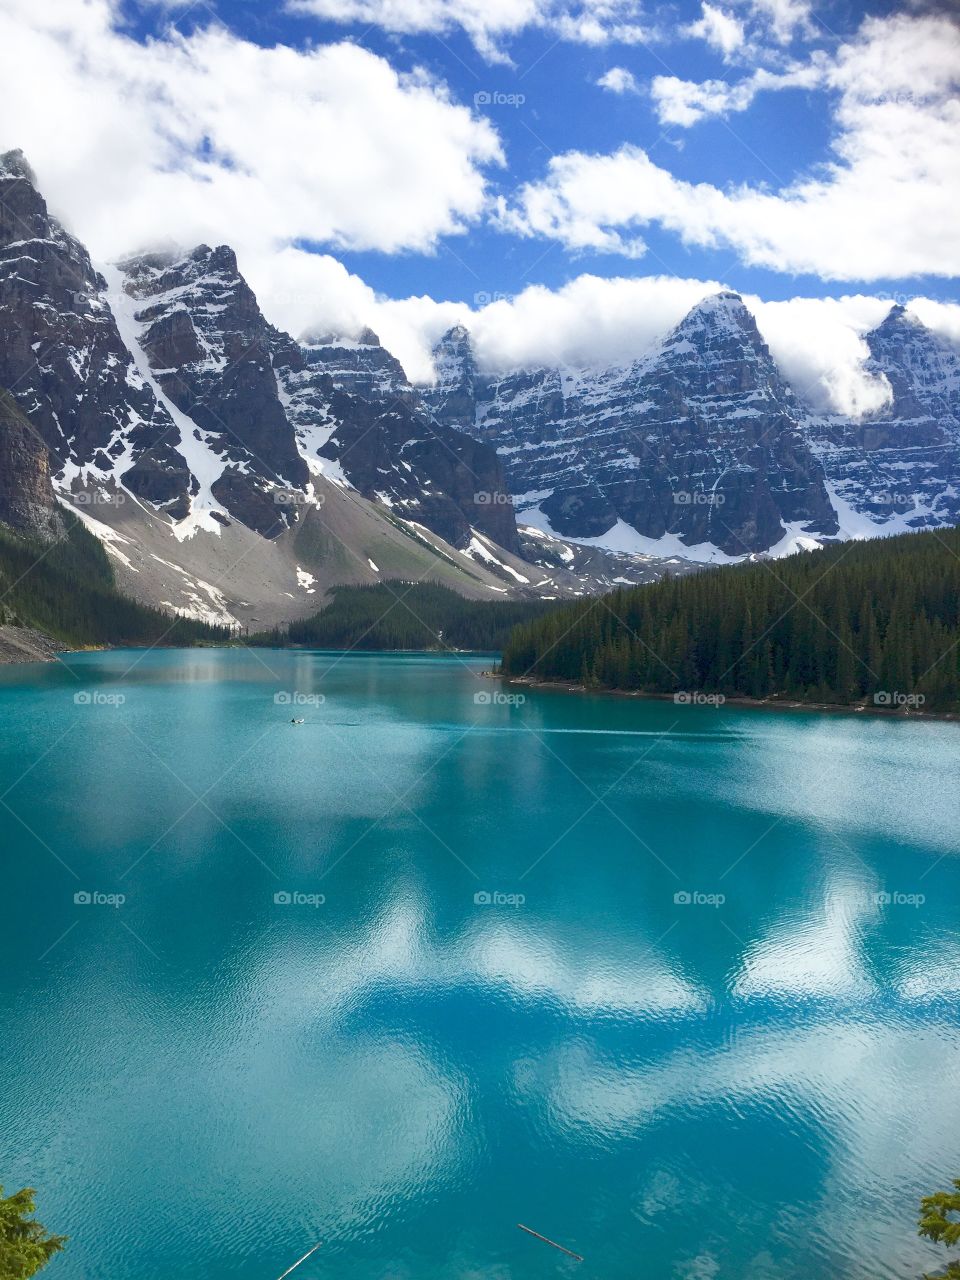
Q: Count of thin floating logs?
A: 2